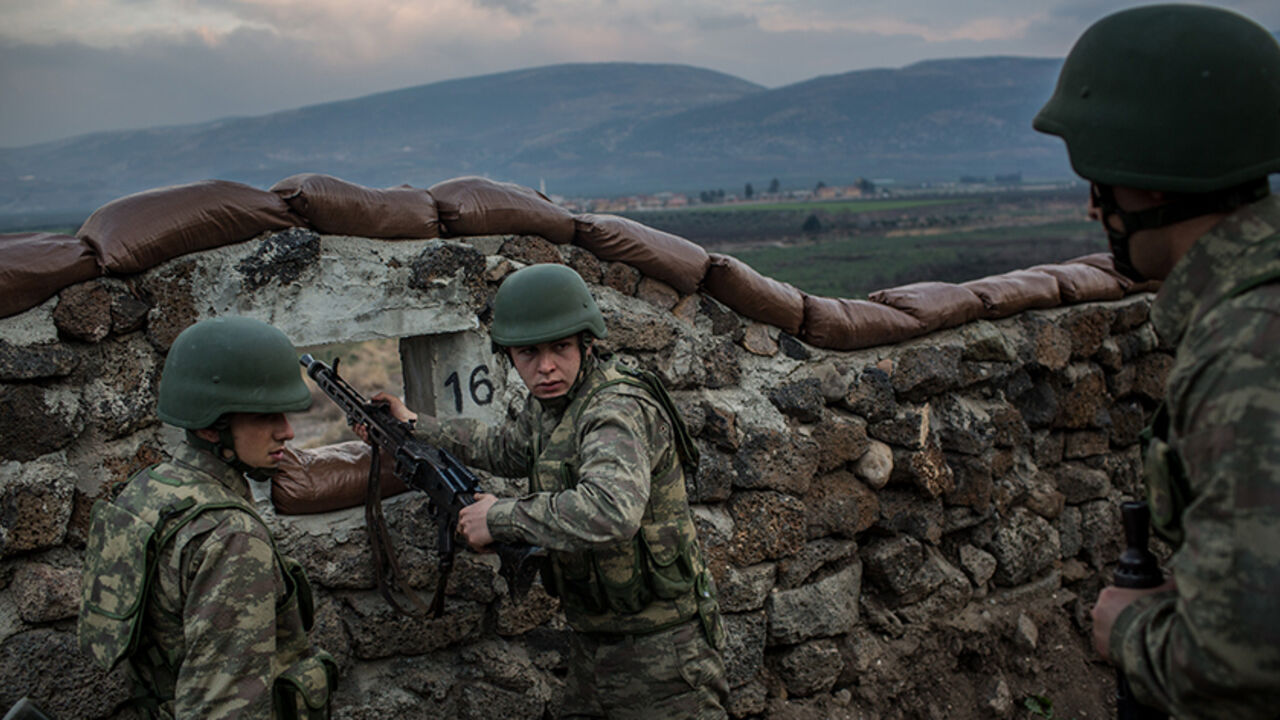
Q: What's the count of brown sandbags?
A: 12